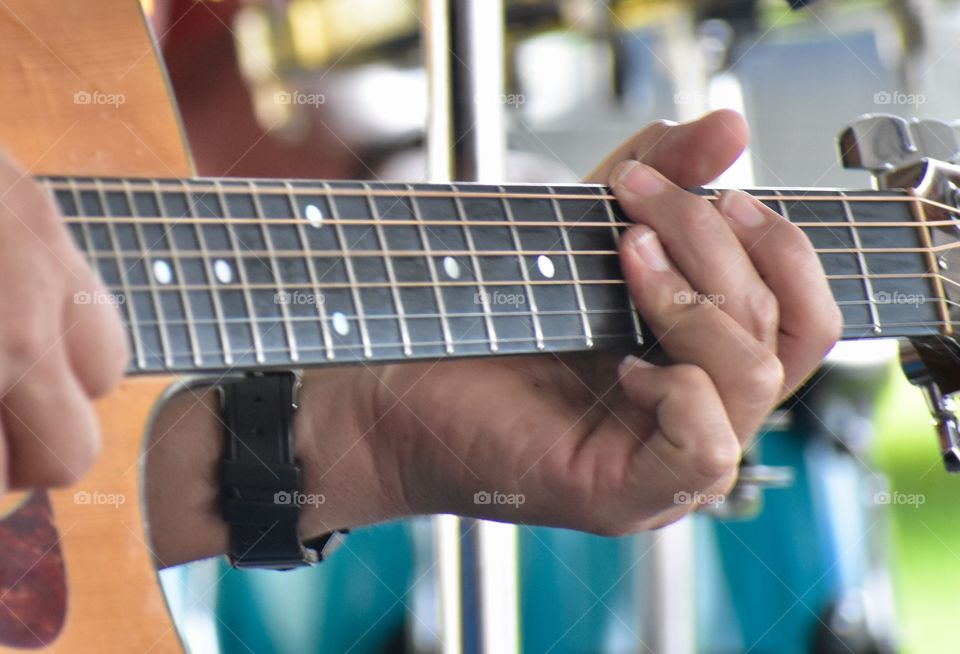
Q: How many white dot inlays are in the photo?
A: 6